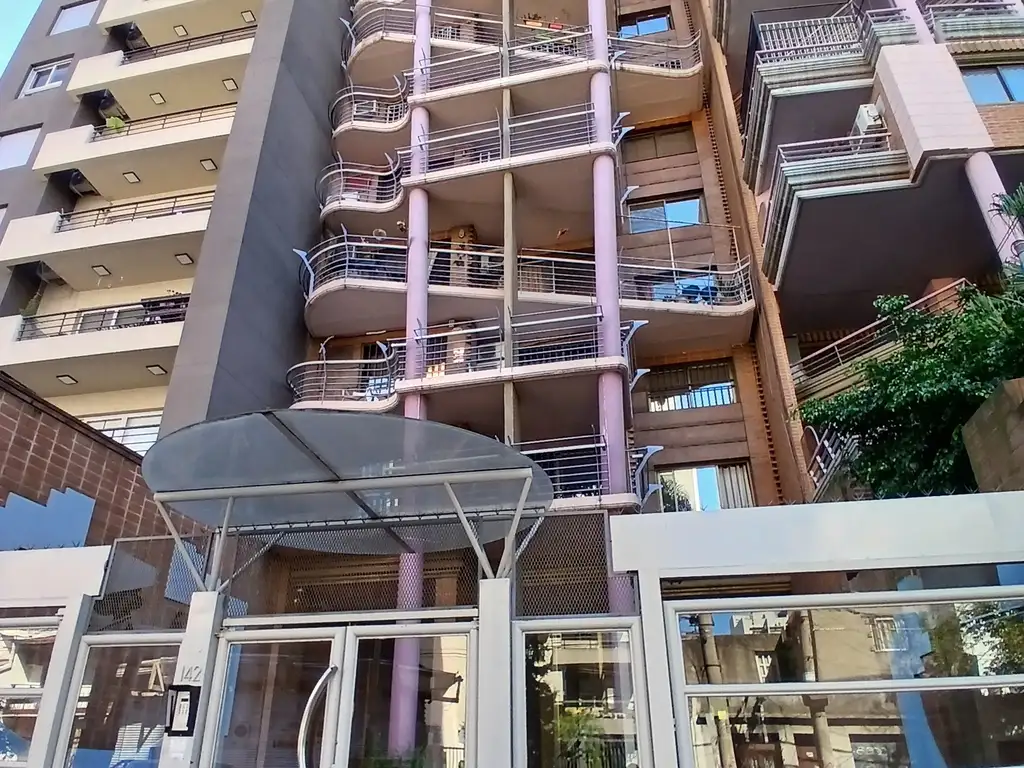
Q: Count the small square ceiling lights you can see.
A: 10